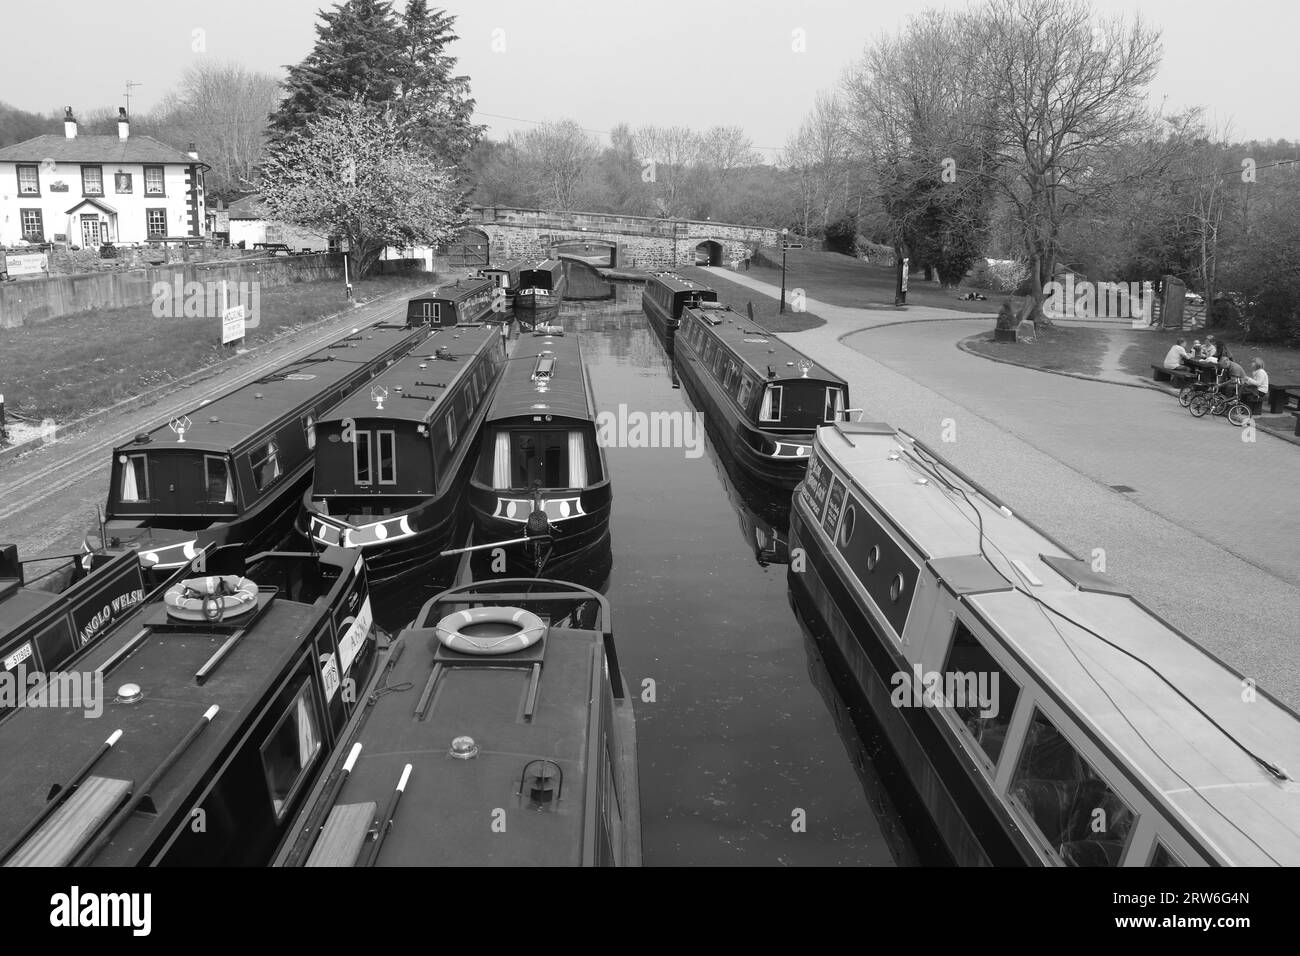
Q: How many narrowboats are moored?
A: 12